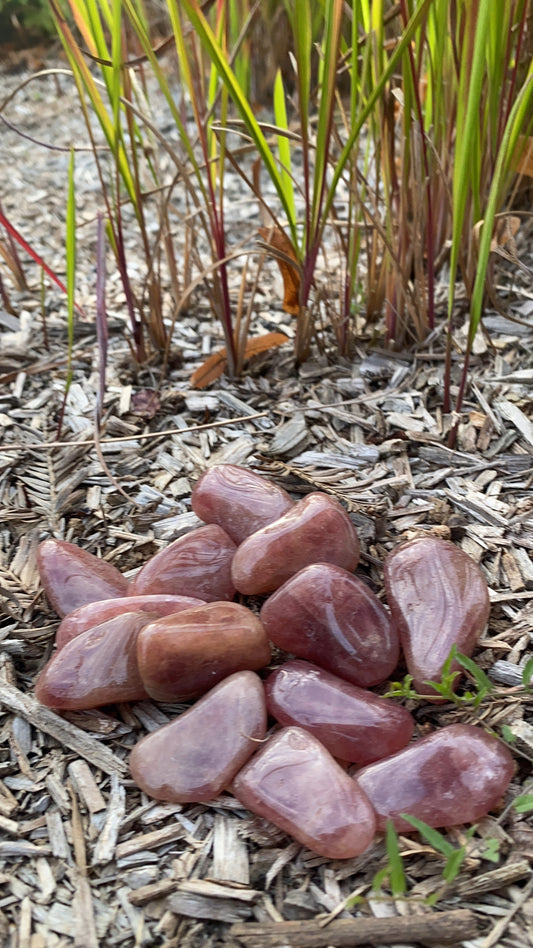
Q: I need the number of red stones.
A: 13